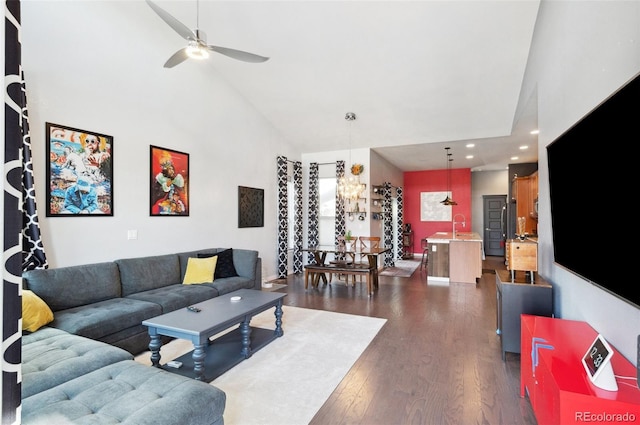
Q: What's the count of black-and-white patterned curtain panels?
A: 8